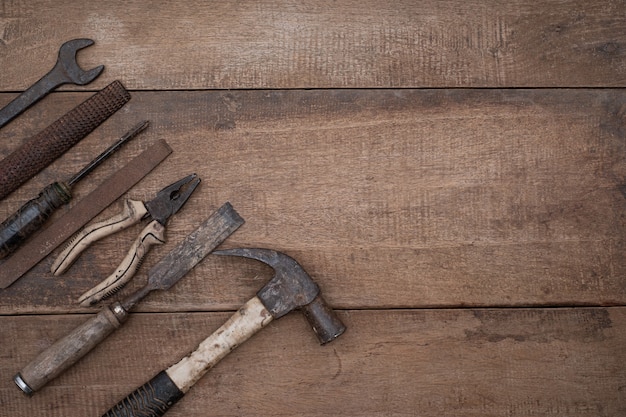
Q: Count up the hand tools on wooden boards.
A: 7